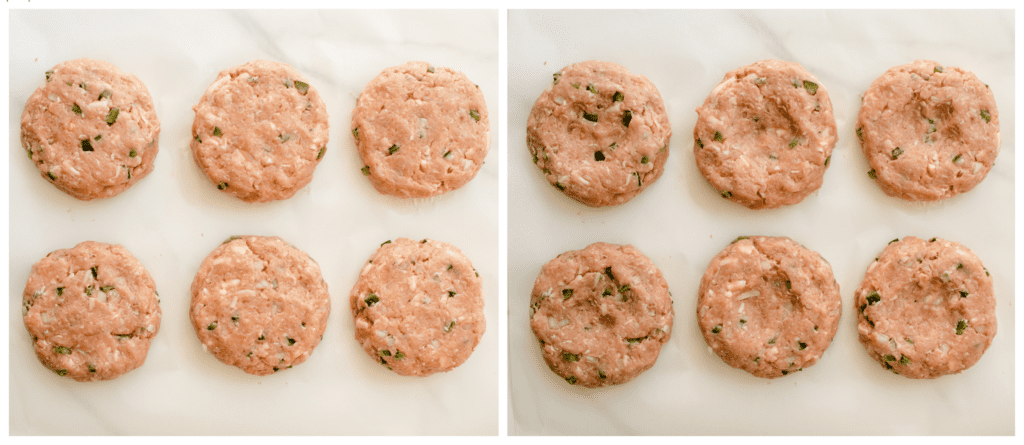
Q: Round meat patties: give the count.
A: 12